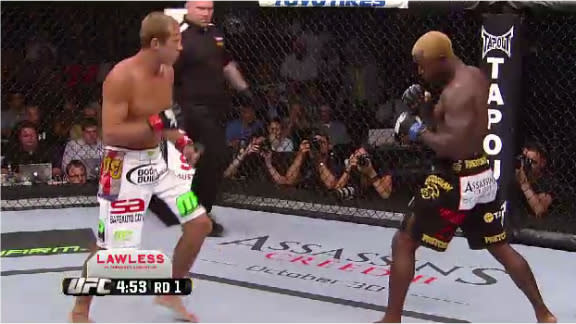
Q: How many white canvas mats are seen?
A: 1